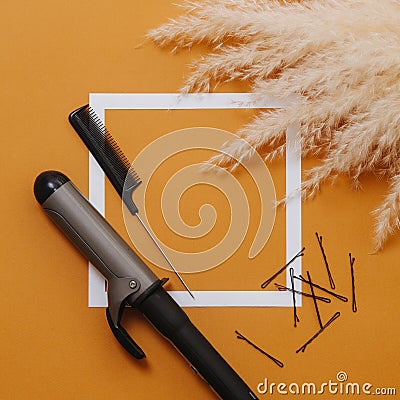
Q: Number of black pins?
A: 9